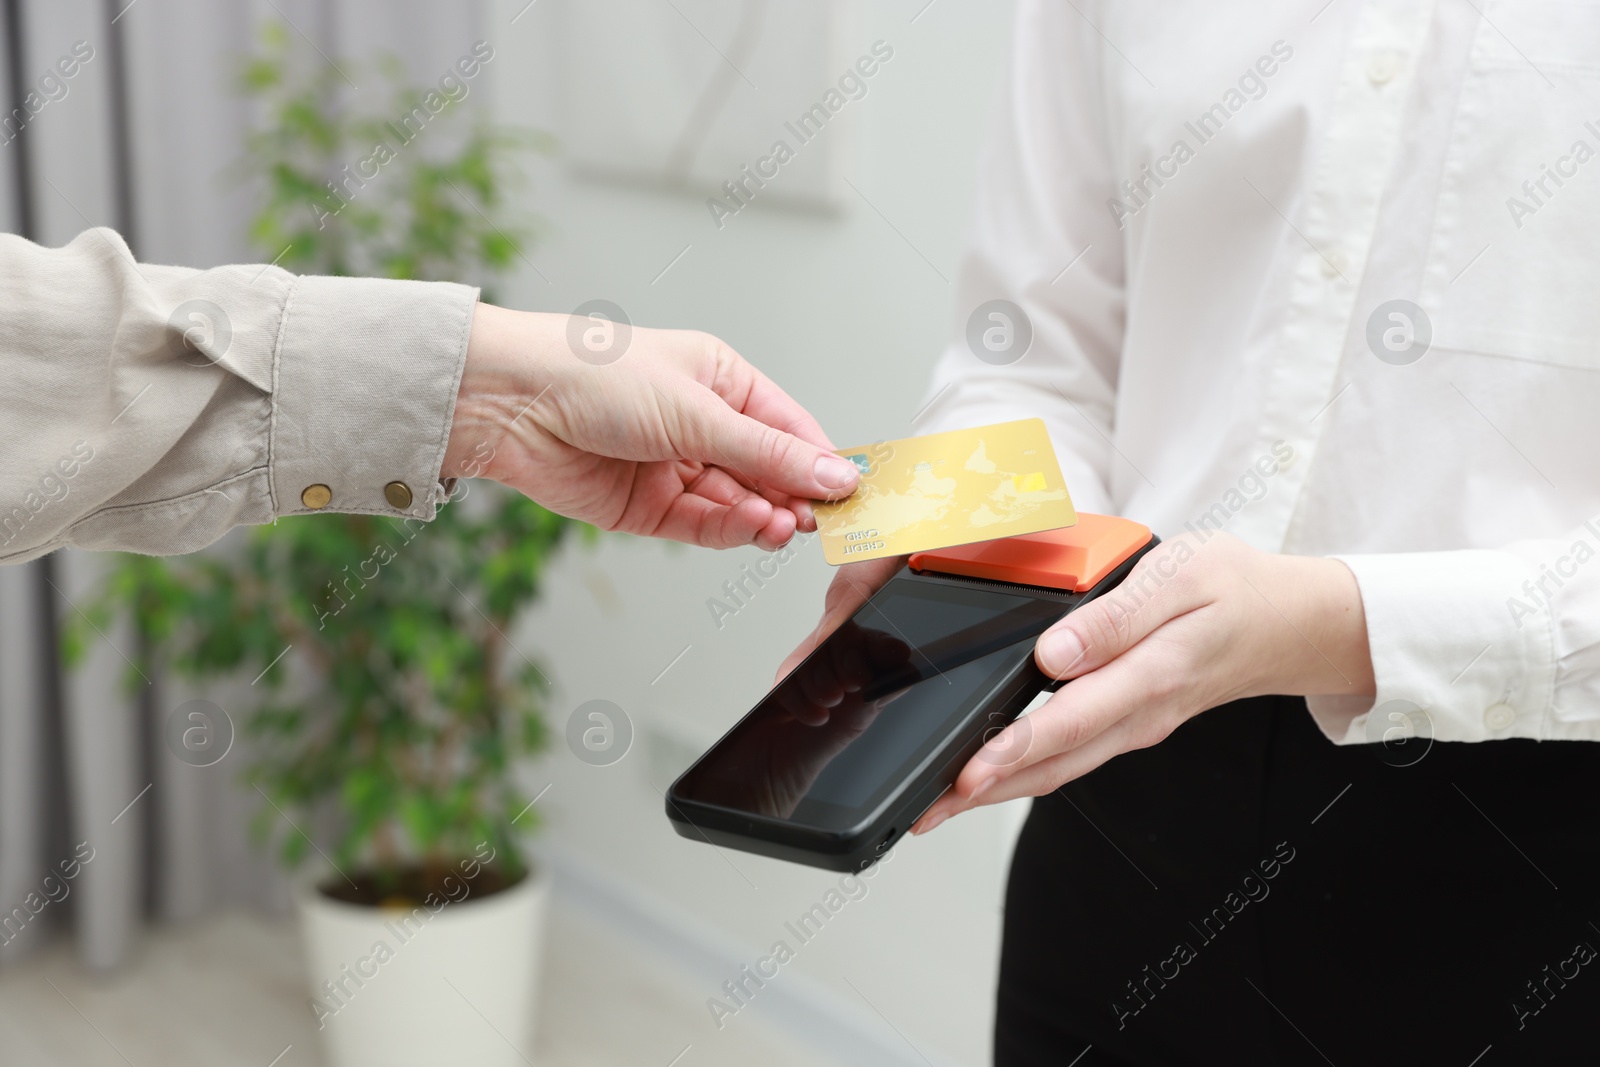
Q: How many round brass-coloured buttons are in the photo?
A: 2